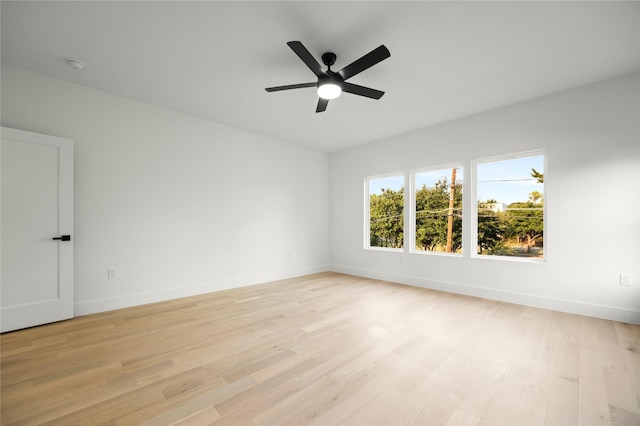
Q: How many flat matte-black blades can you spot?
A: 5